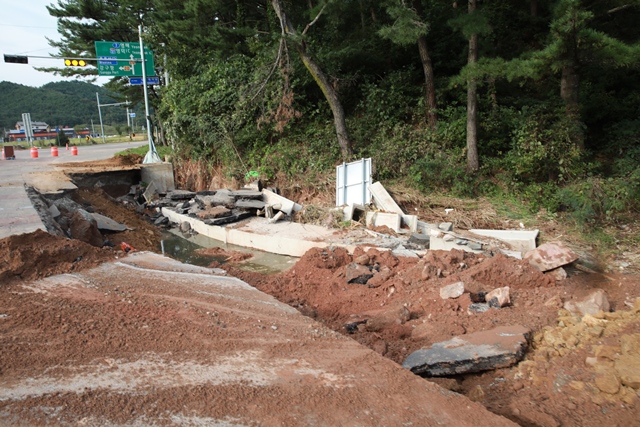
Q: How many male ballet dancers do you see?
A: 0